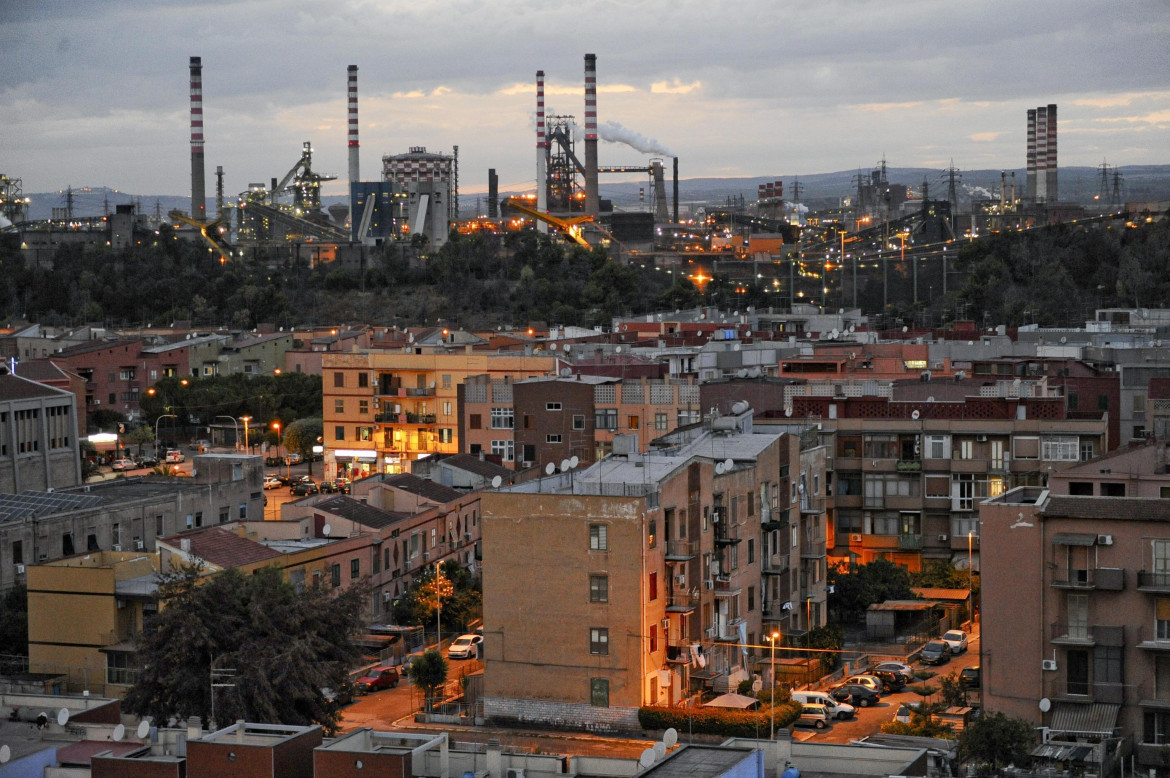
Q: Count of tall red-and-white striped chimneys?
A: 7